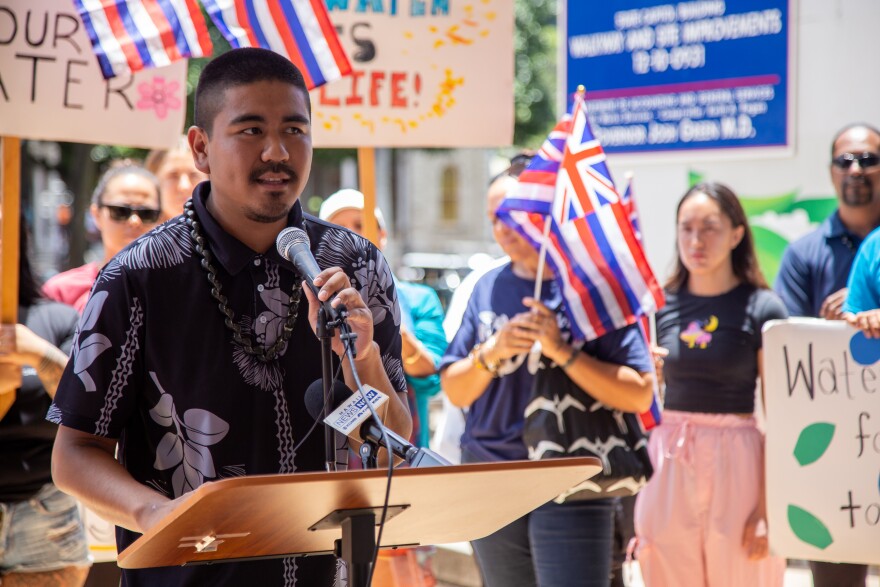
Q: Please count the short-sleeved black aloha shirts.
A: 1